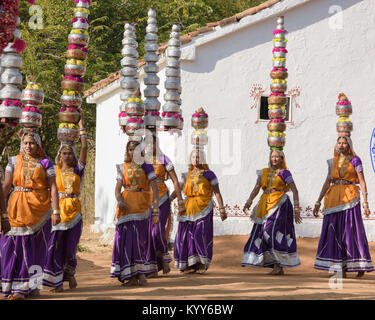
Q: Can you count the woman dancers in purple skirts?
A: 7